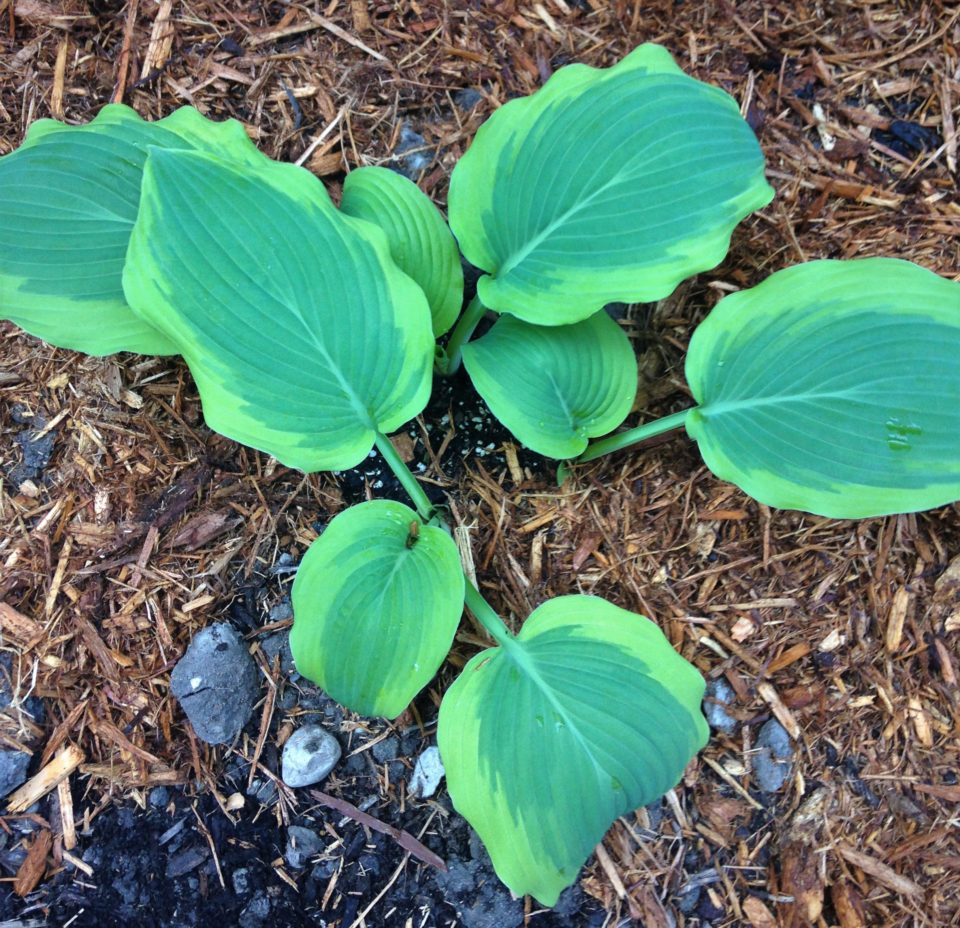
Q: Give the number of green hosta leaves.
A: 8